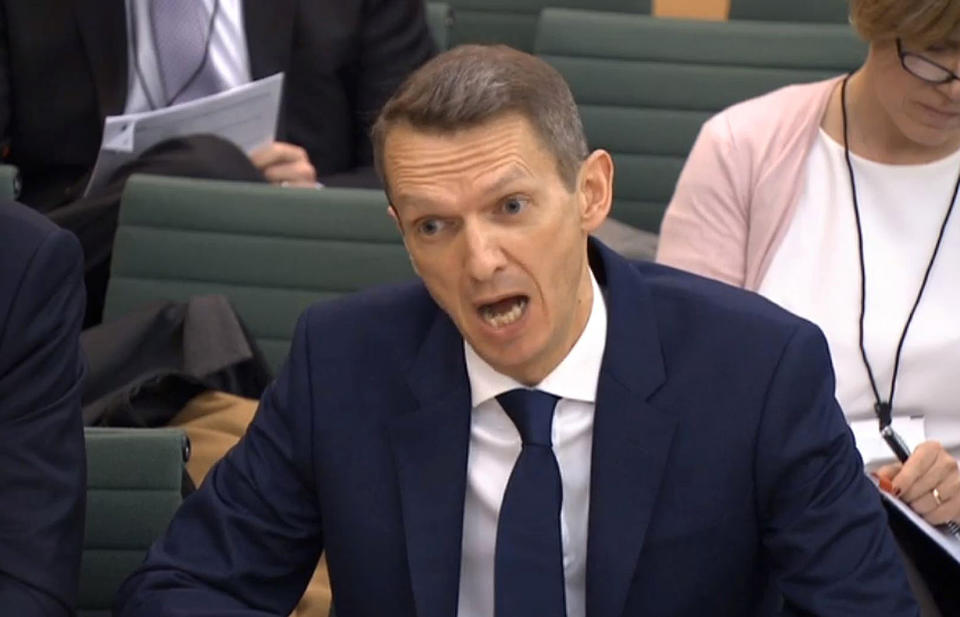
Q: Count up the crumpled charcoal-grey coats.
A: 1